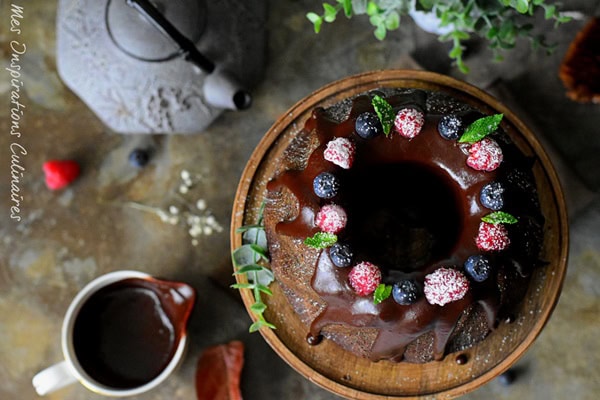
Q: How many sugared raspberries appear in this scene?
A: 7